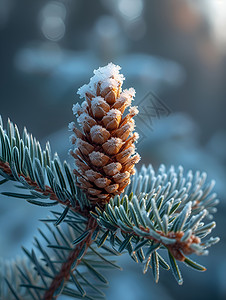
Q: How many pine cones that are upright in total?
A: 1